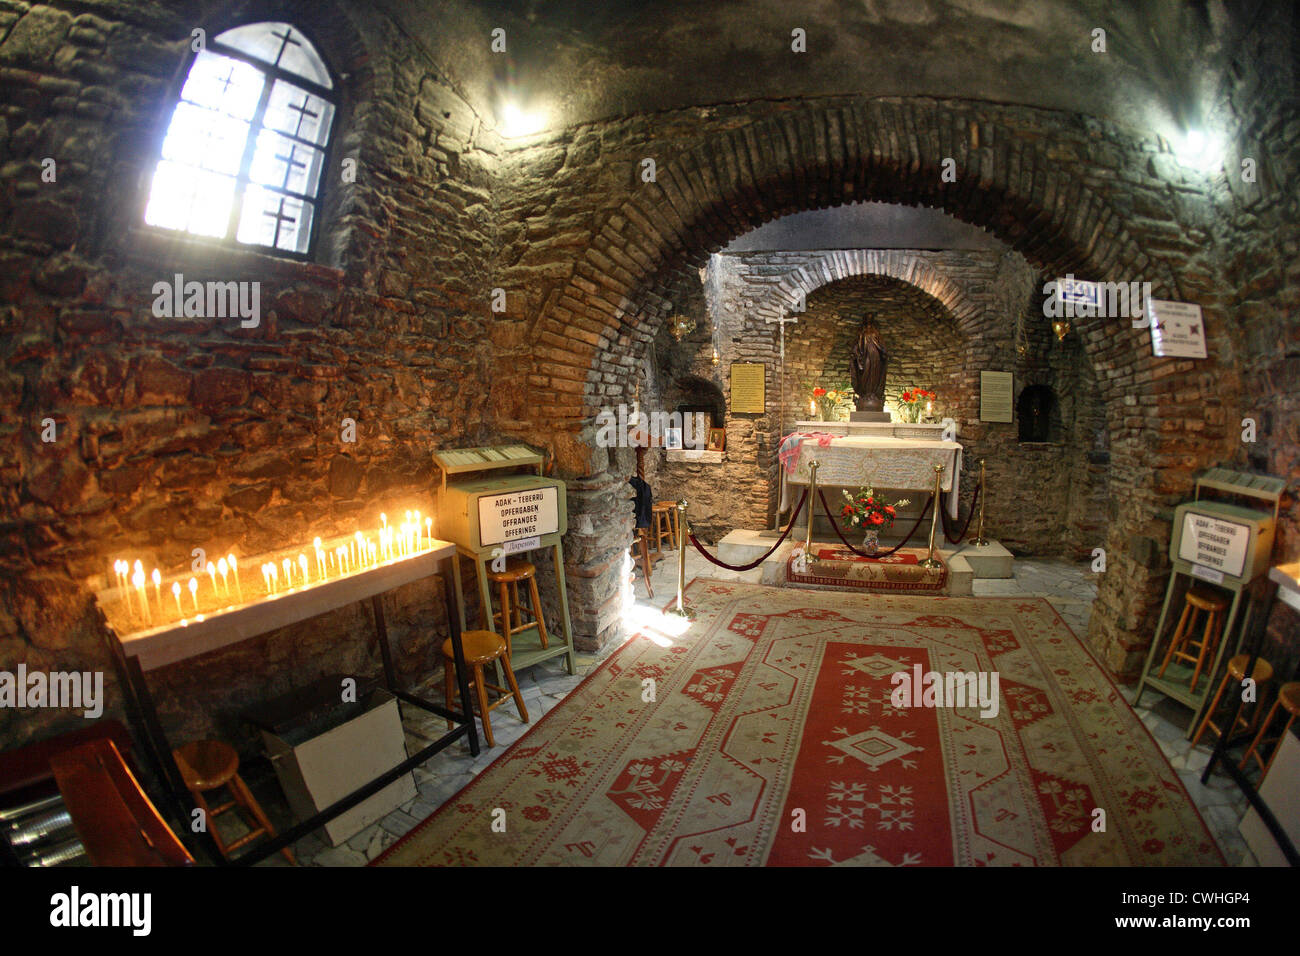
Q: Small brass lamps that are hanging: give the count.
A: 4